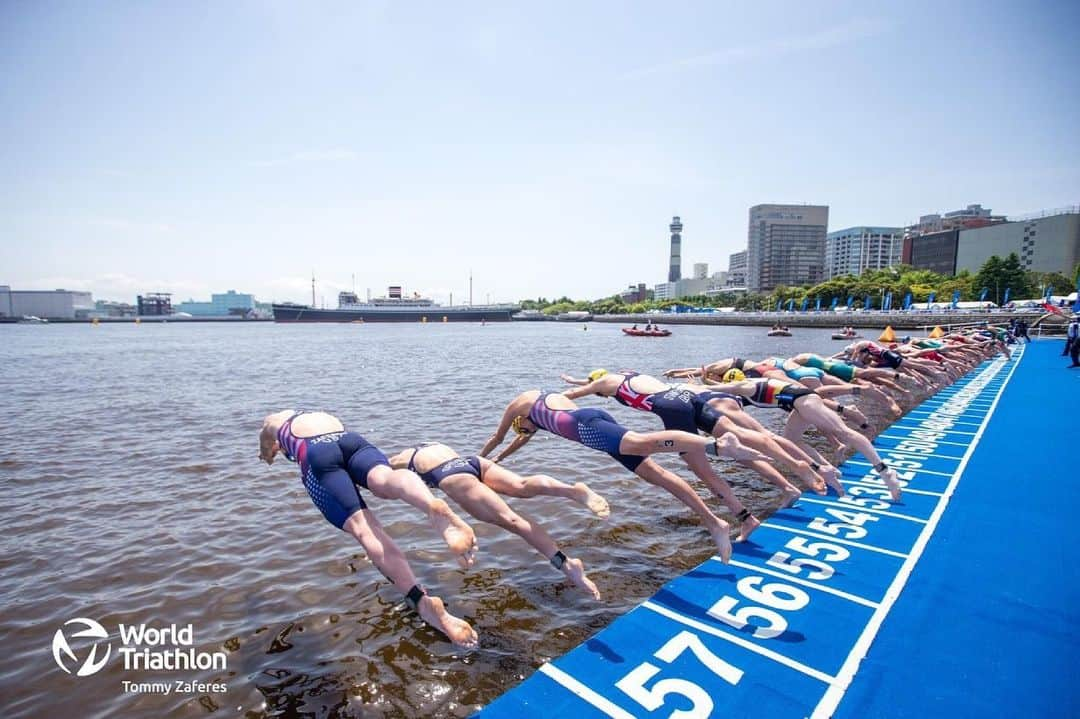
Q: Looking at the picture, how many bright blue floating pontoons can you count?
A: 1